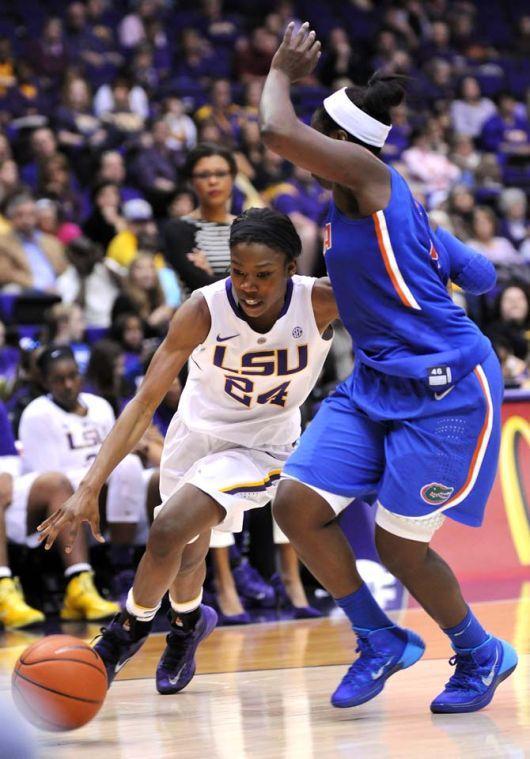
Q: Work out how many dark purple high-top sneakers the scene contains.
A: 2